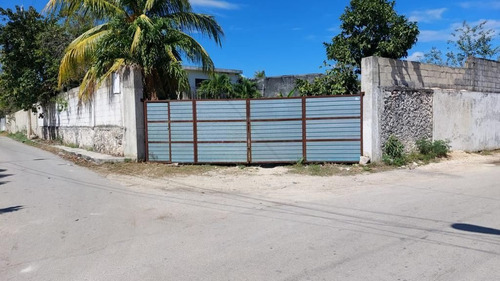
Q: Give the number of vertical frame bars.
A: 6